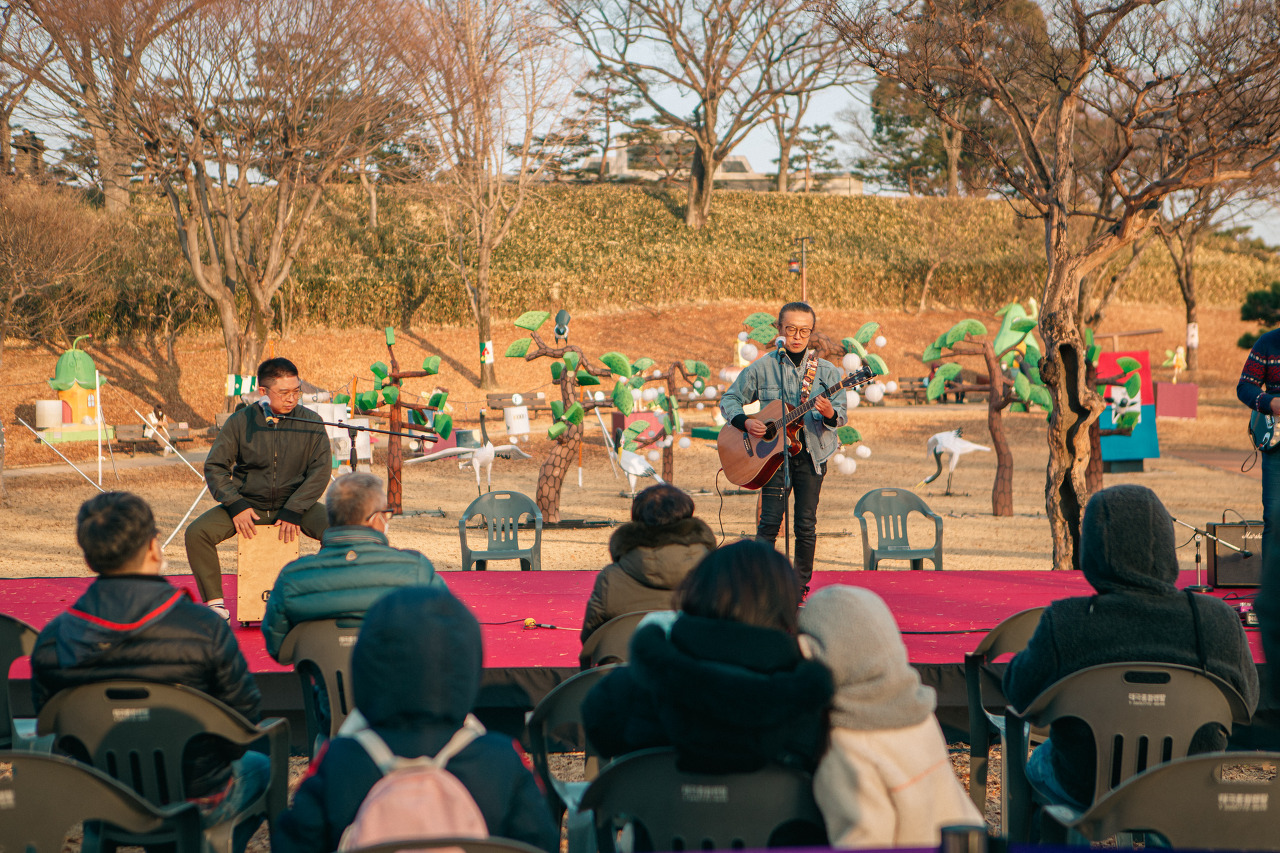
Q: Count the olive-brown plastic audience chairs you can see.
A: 11